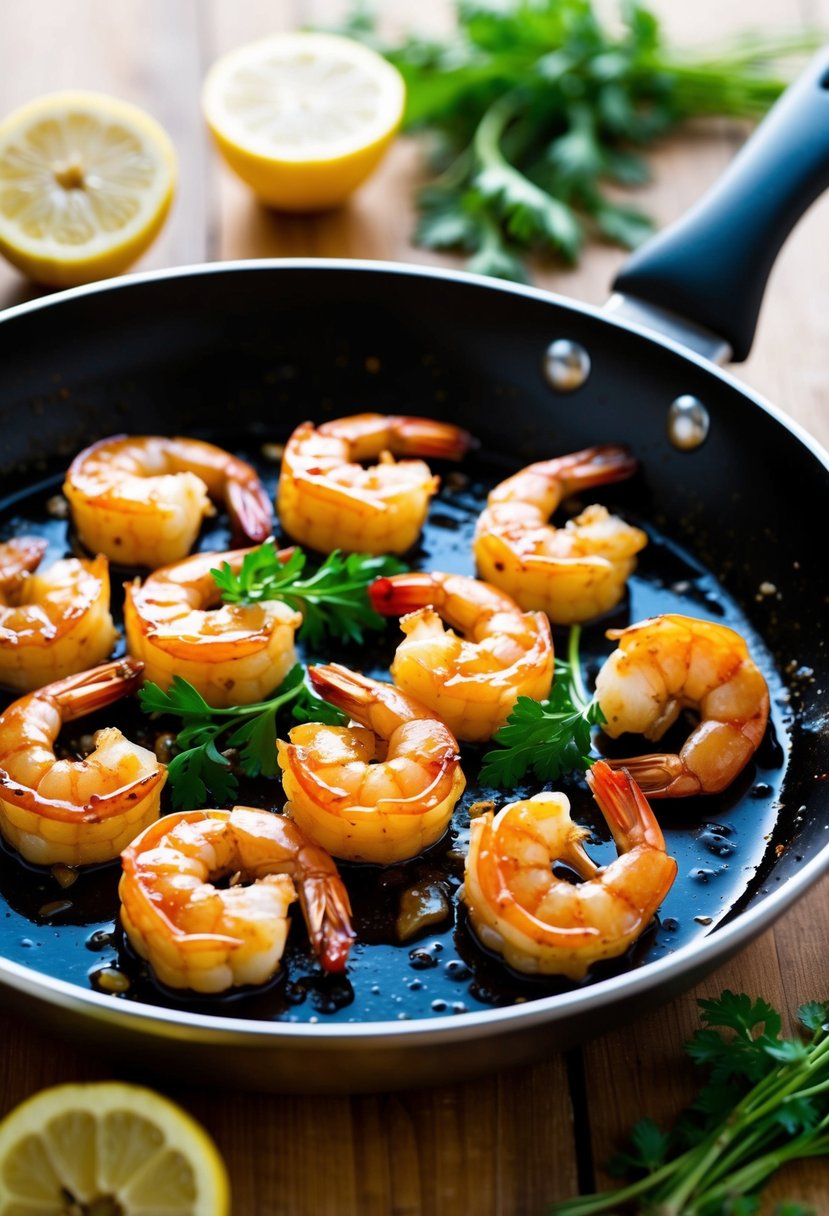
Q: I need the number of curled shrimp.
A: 11